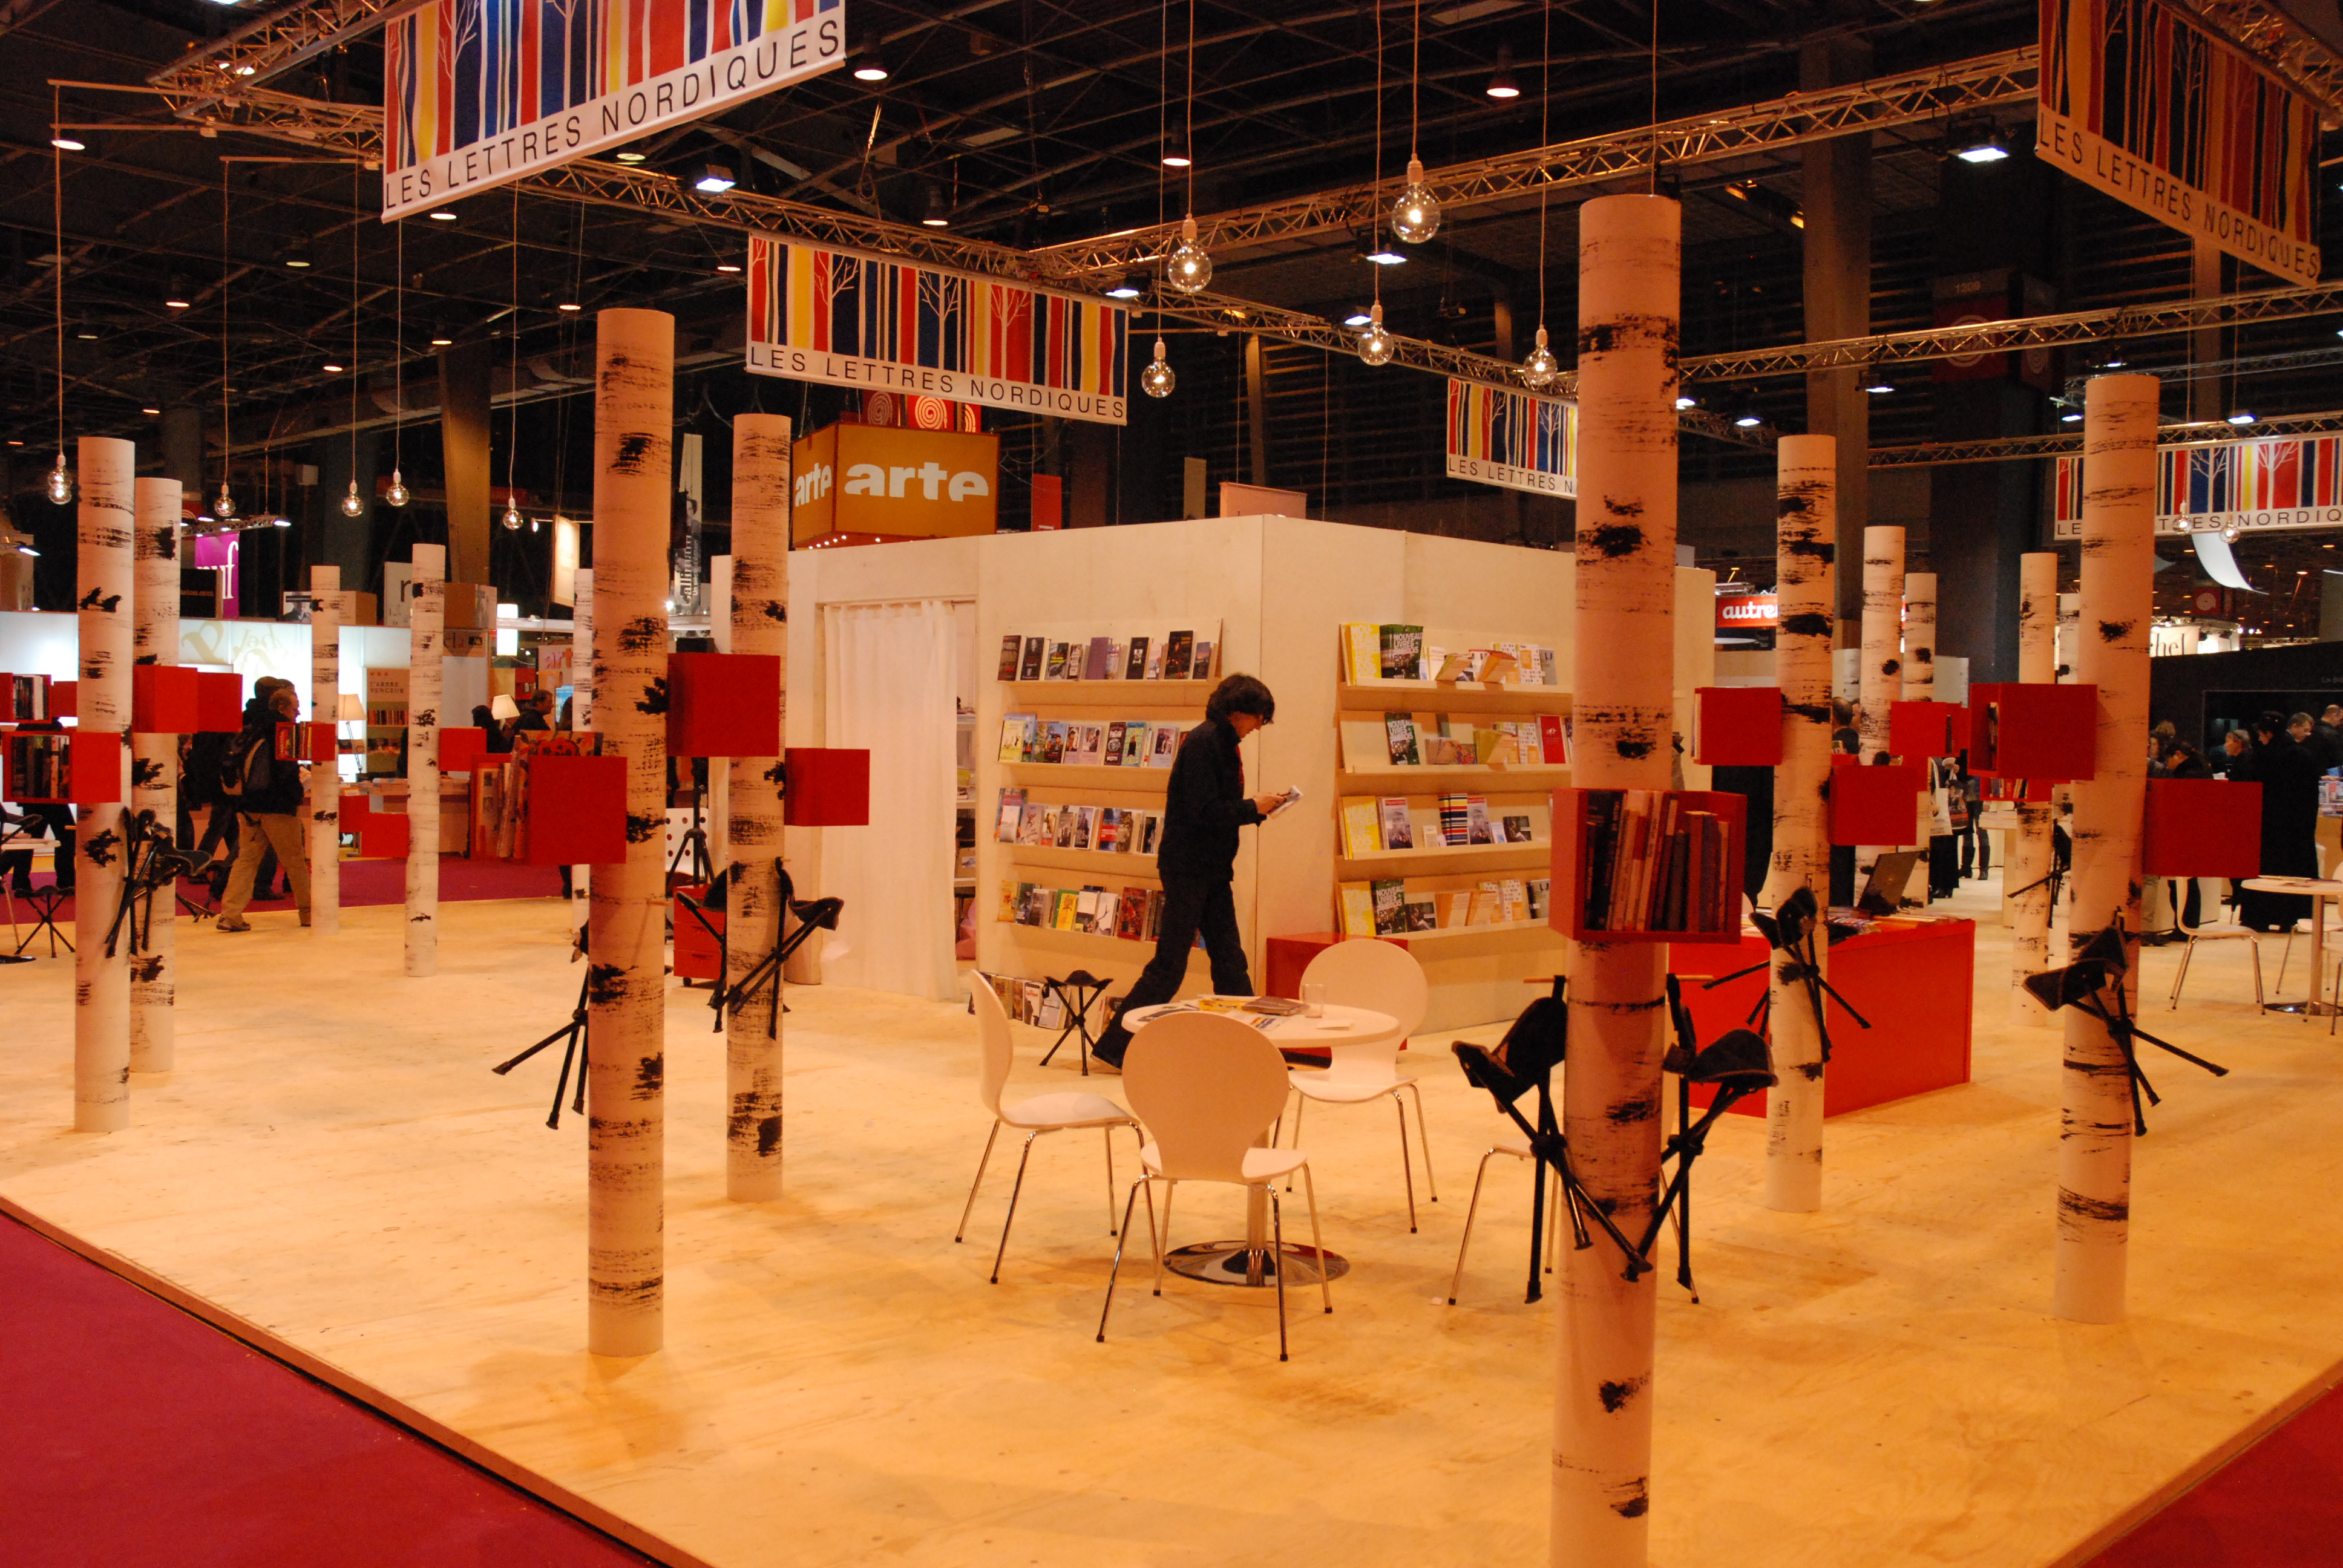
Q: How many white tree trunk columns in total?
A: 14